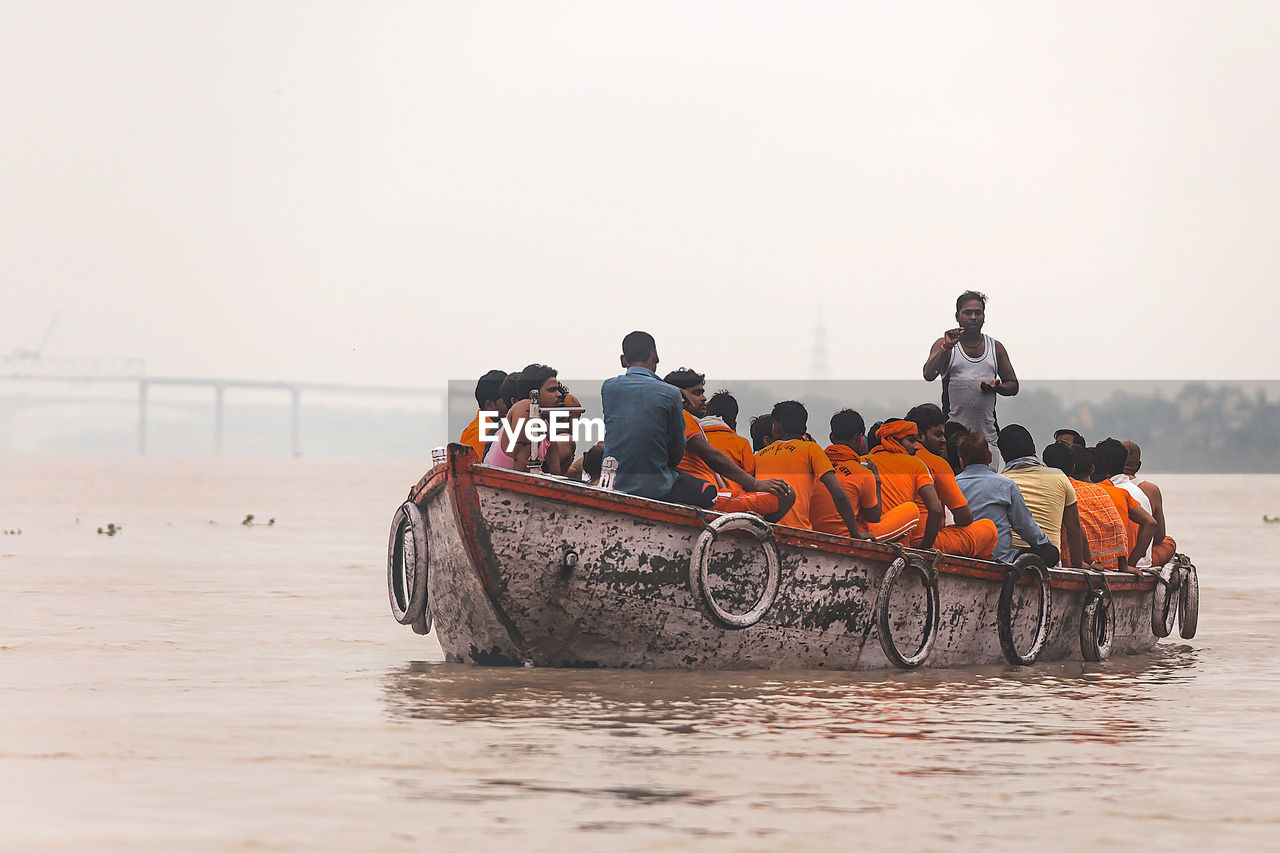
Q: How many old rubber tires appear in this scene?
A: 8